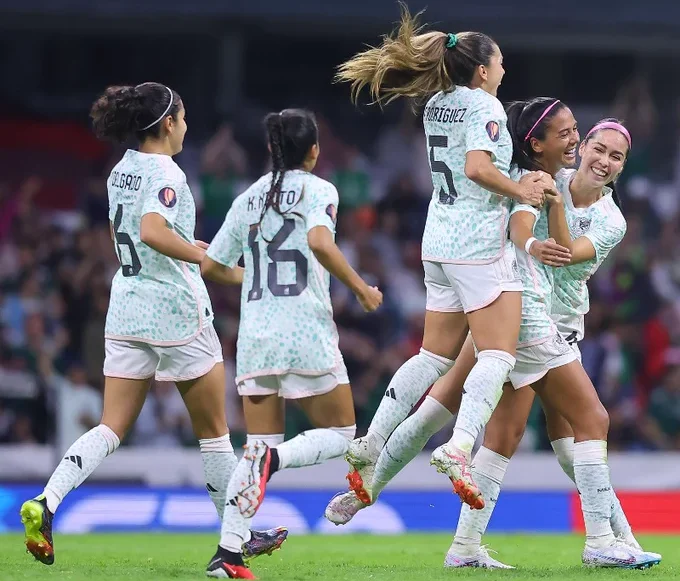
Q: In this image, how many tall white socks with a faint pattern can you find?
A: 10